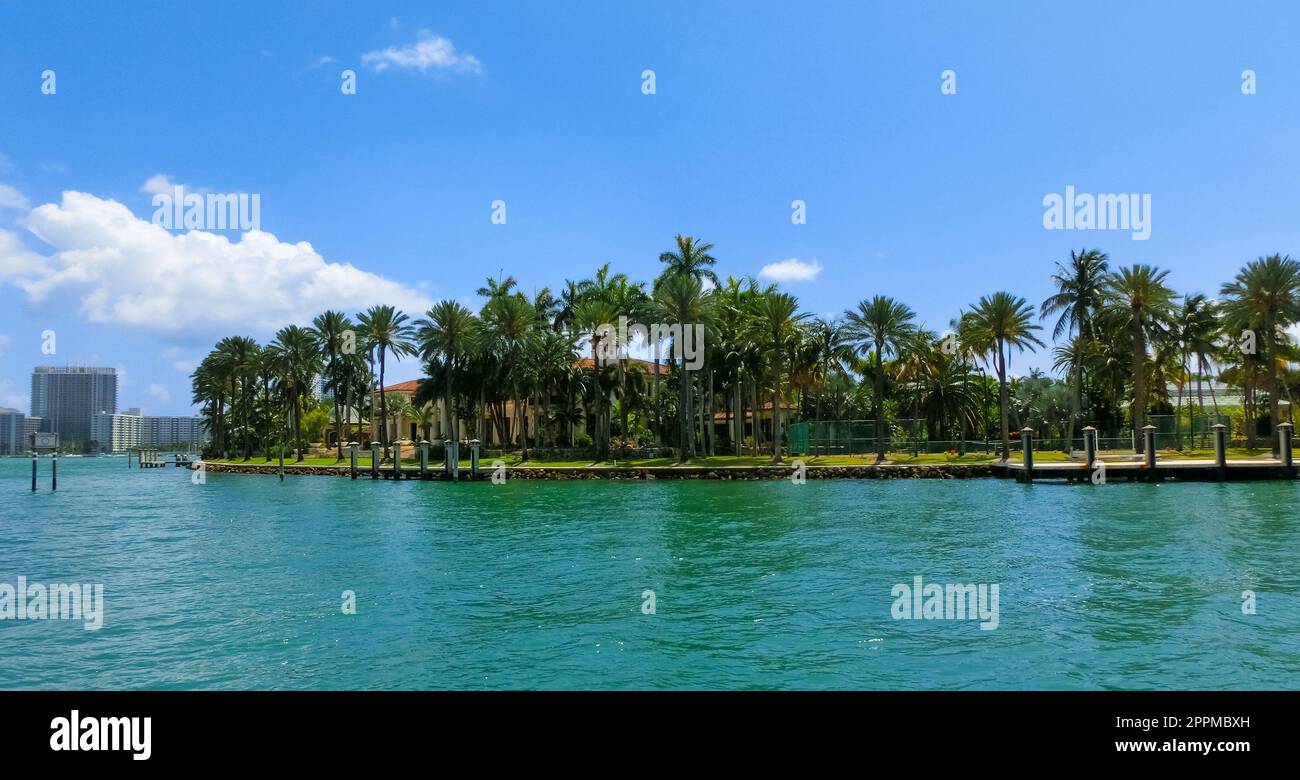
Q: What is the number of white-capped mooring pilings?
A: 11